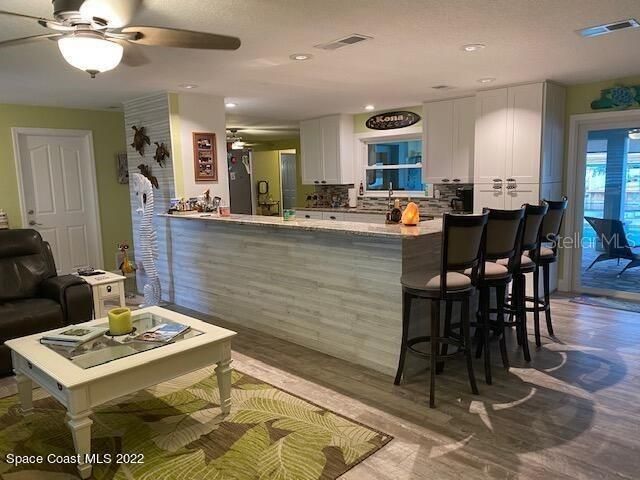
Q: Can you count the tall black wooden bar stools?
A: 4